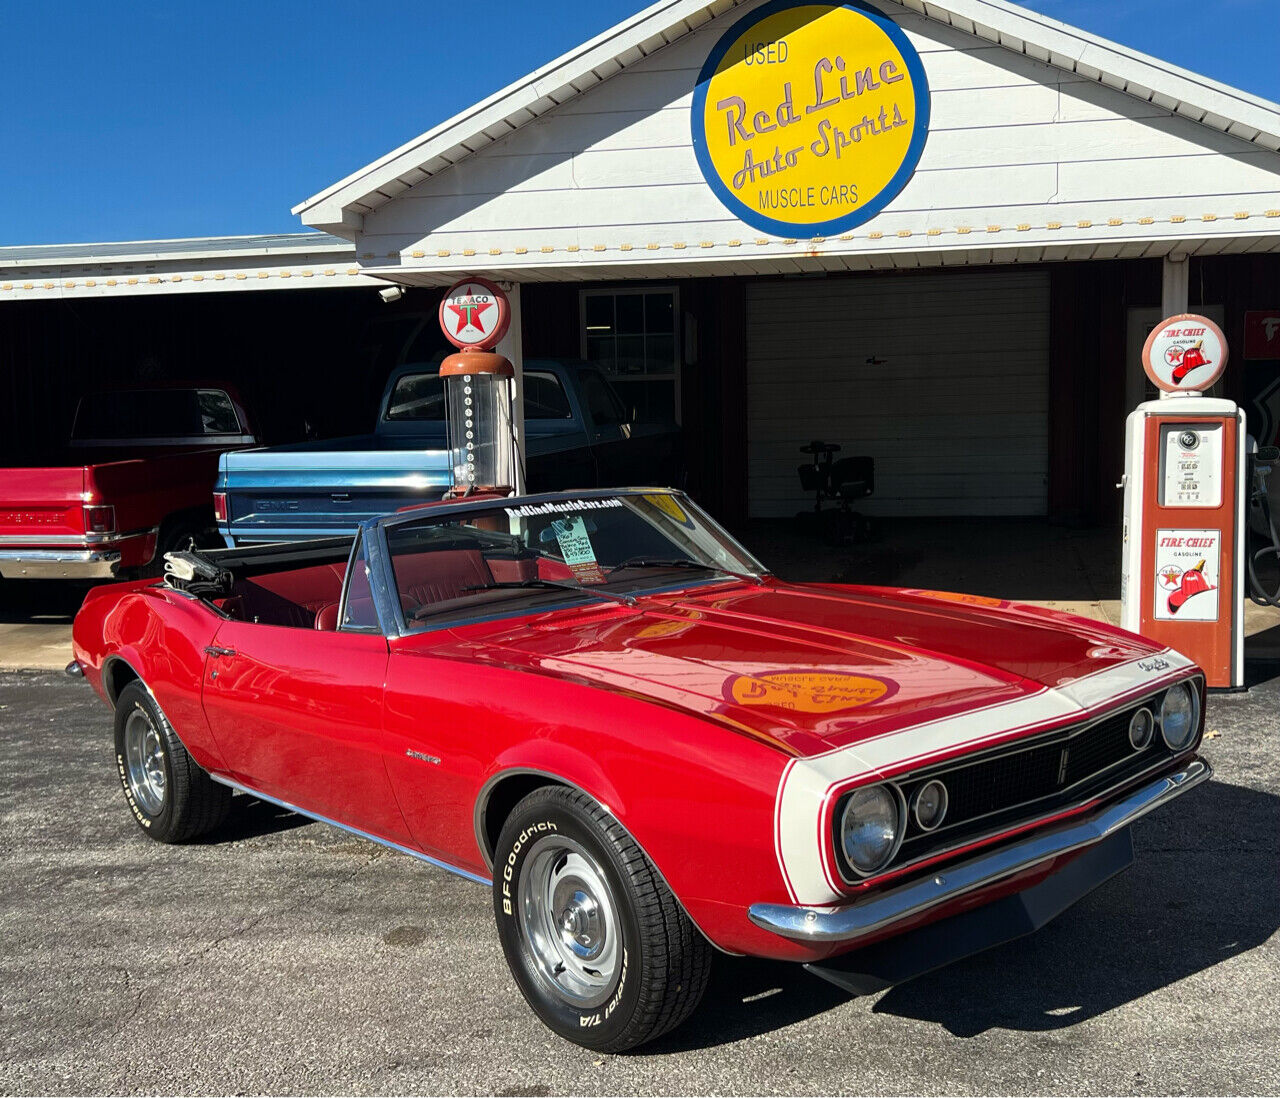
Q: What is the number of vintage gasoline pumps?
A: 2